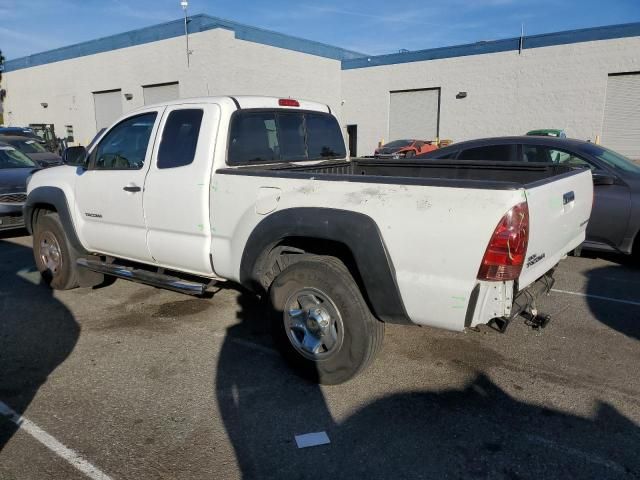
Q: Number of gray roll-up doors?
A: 4